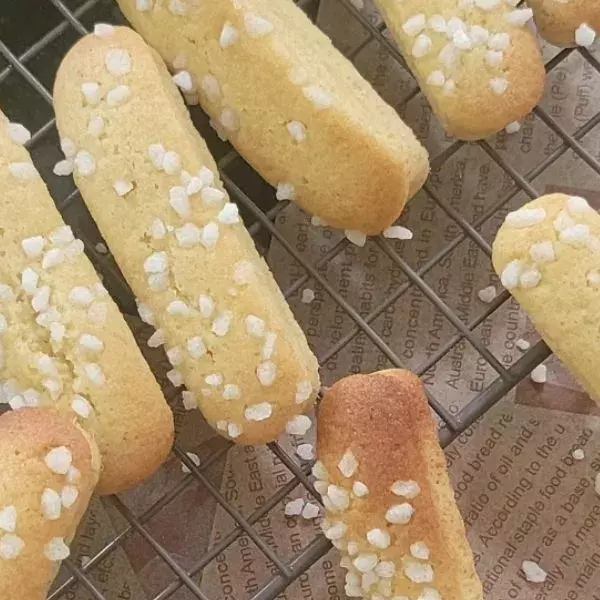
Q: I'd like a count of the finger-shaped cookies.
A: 8